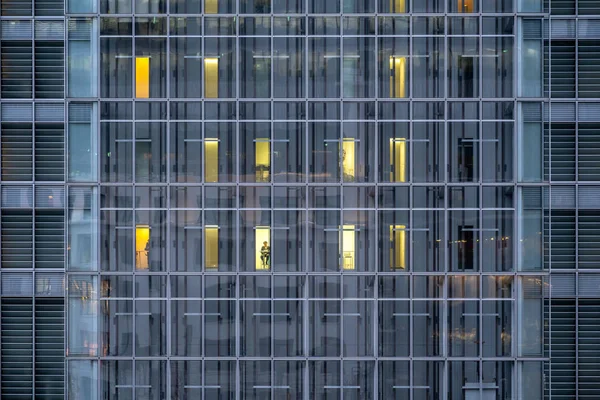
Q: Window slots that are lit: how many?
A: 15